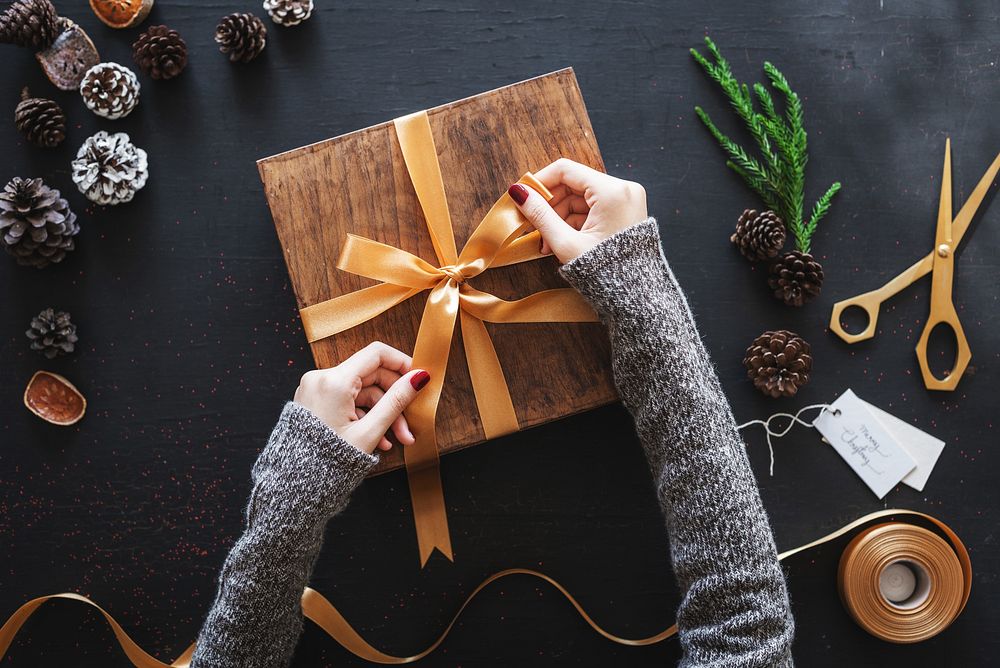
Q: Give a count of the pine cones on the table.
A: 12